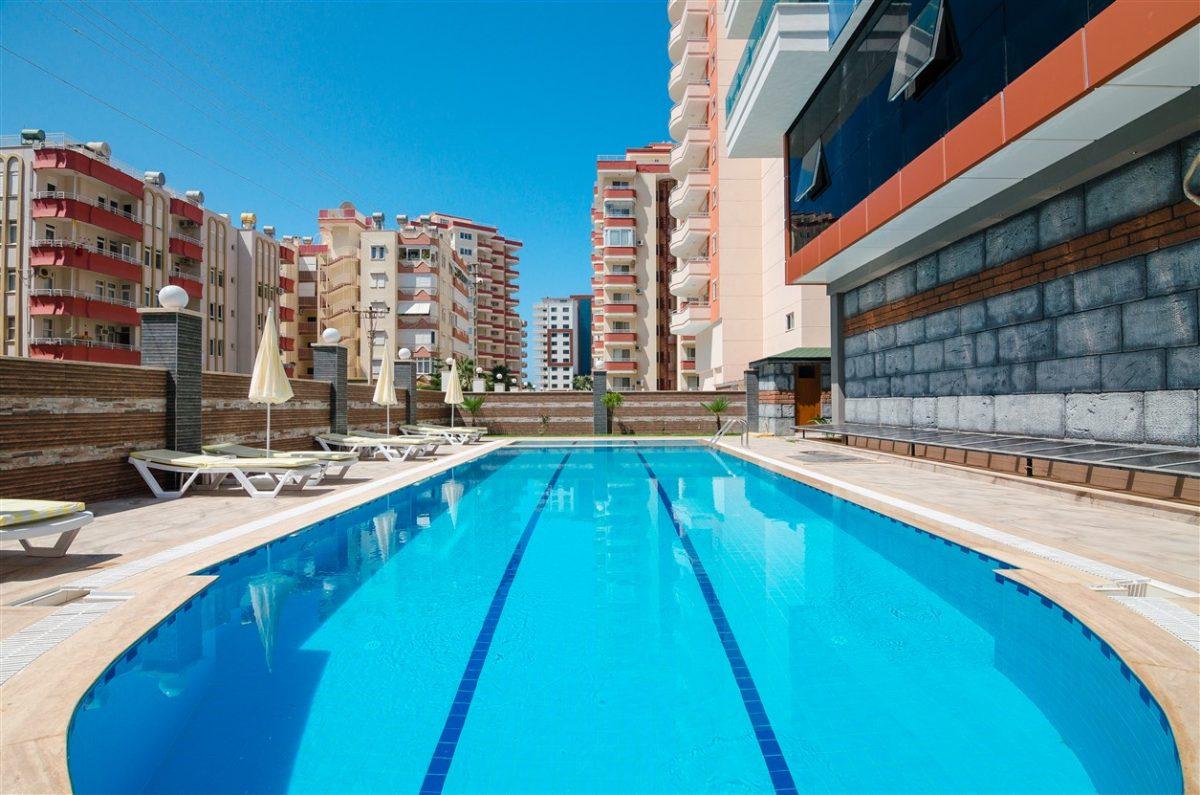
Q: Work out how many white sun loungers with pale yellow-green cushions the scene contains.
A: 7